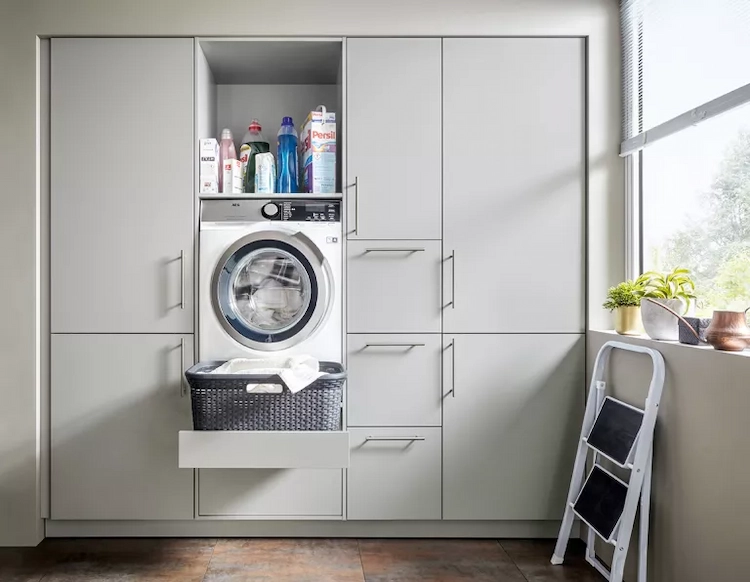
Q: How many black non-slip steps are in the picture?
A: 2